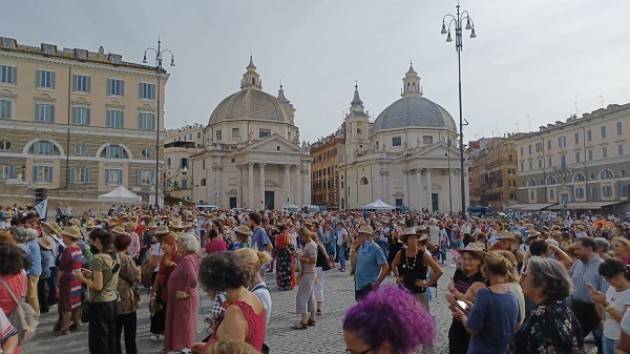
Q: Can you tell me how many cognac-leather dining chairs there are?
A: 0